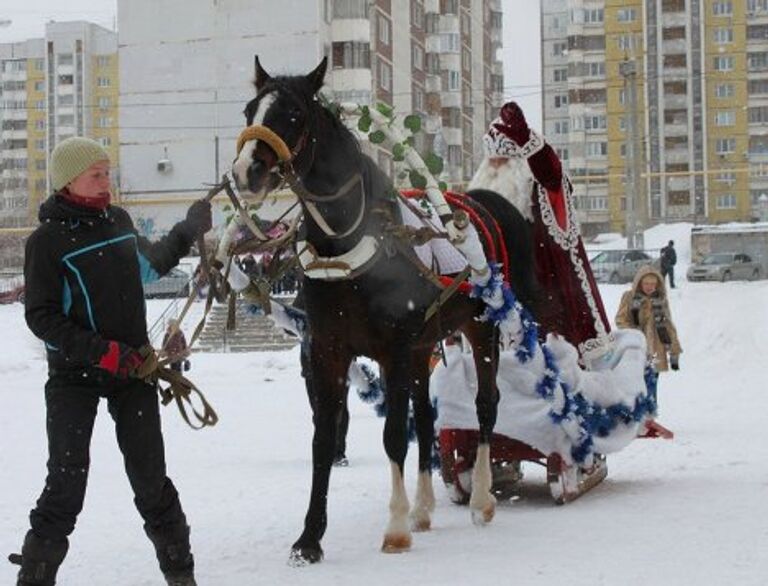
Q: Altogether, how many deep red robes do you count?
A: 1